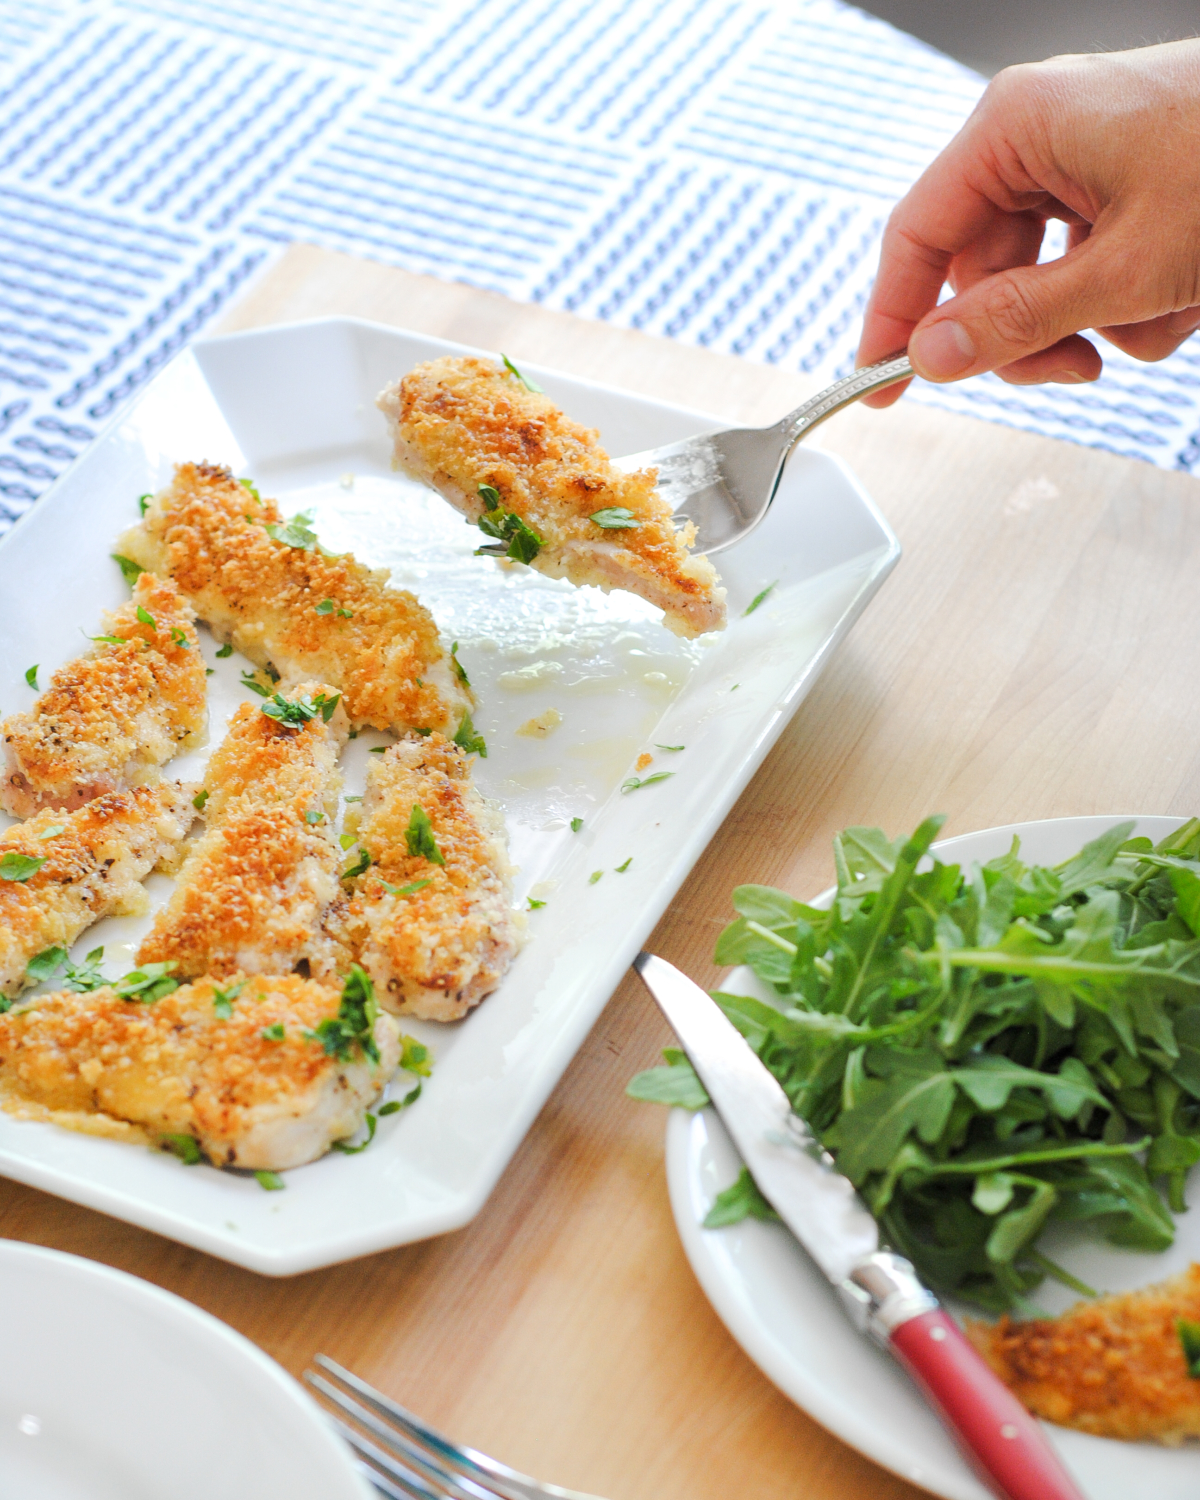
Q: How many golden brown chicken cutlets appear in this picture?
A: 8